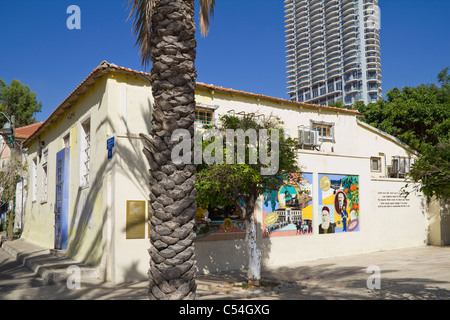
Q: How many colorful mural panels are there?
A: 3